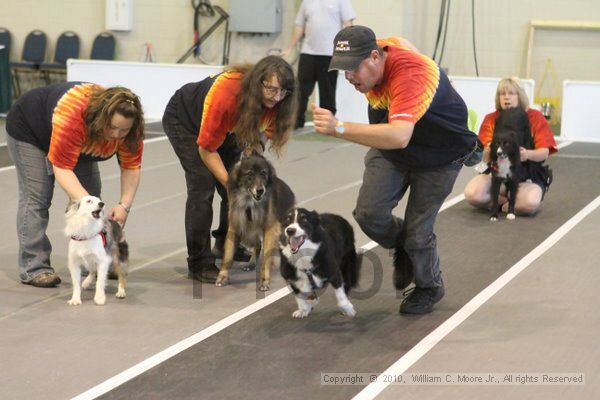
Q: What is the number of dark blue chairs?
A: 4